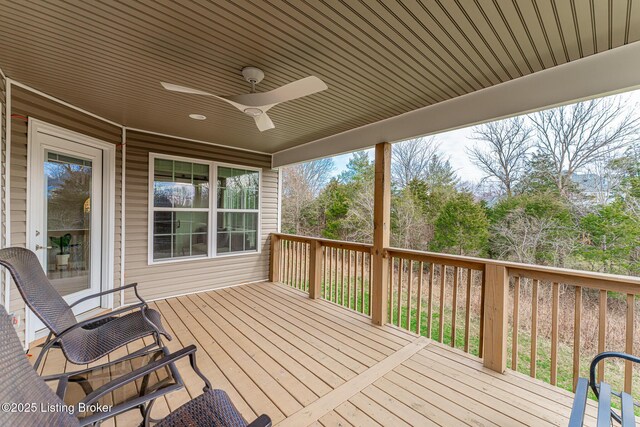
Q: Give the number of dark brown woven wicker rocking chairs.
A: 2